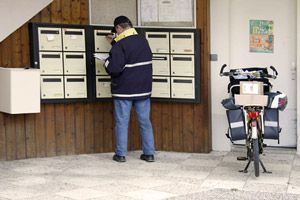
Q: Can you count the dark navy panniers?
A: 2